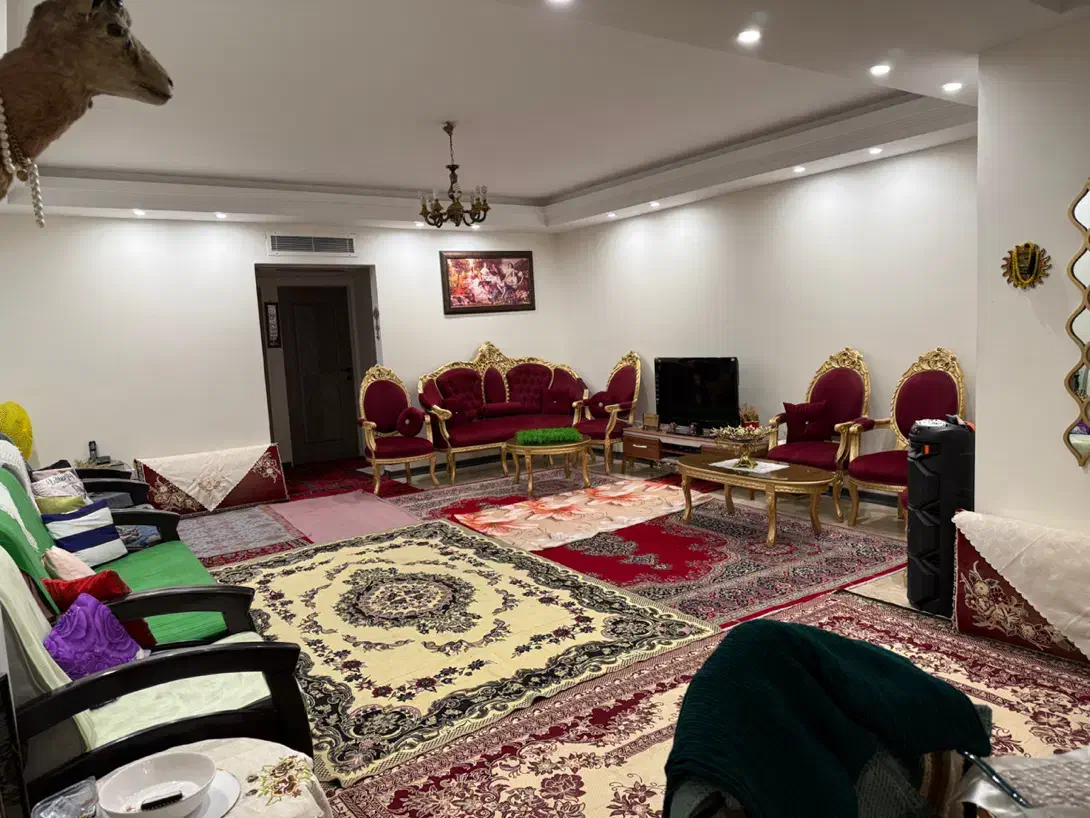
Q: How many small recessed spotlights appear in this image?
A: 12